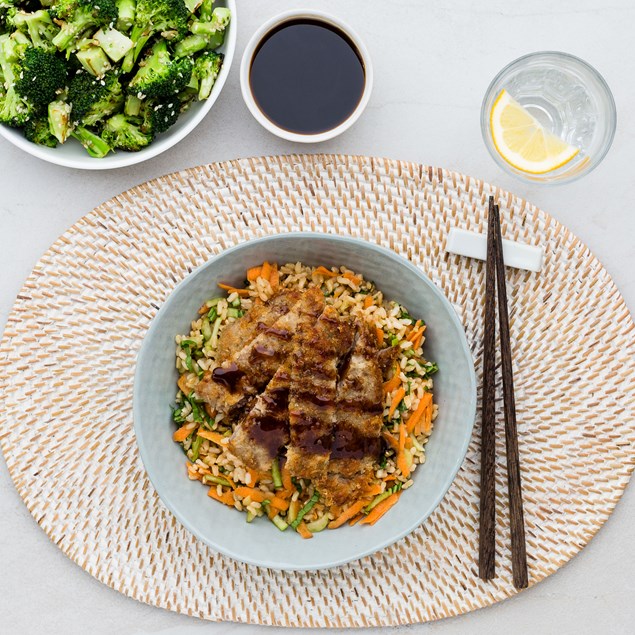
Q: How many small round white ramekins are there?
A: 1